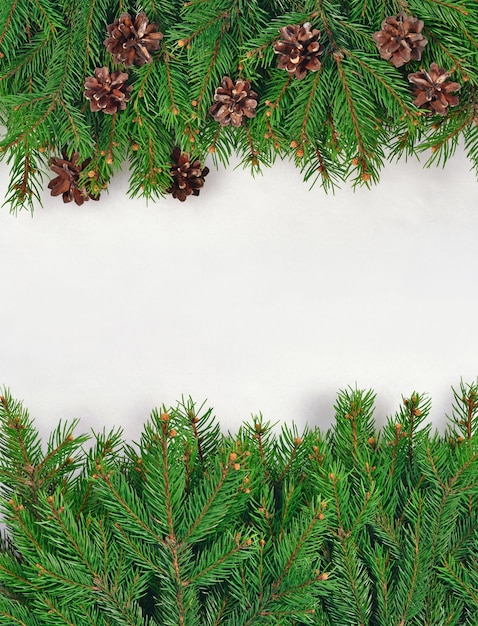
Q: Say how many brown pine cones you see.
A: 8